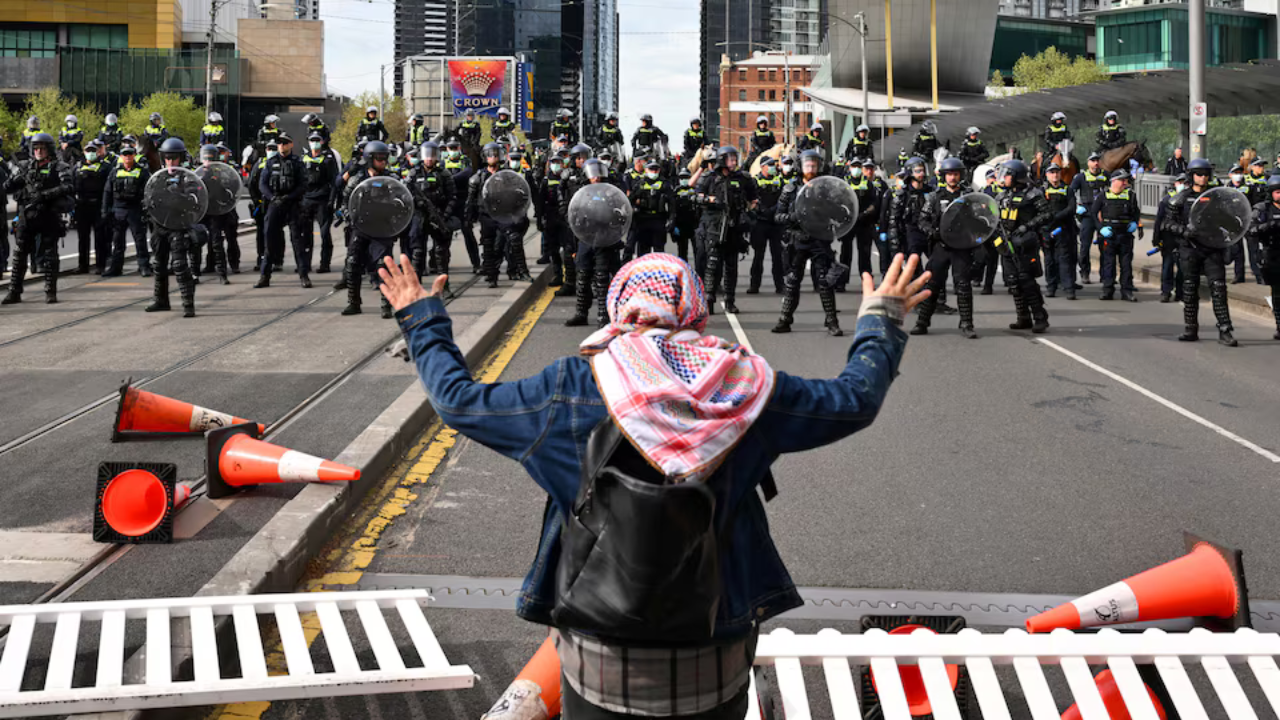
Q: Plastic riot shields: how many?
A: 8